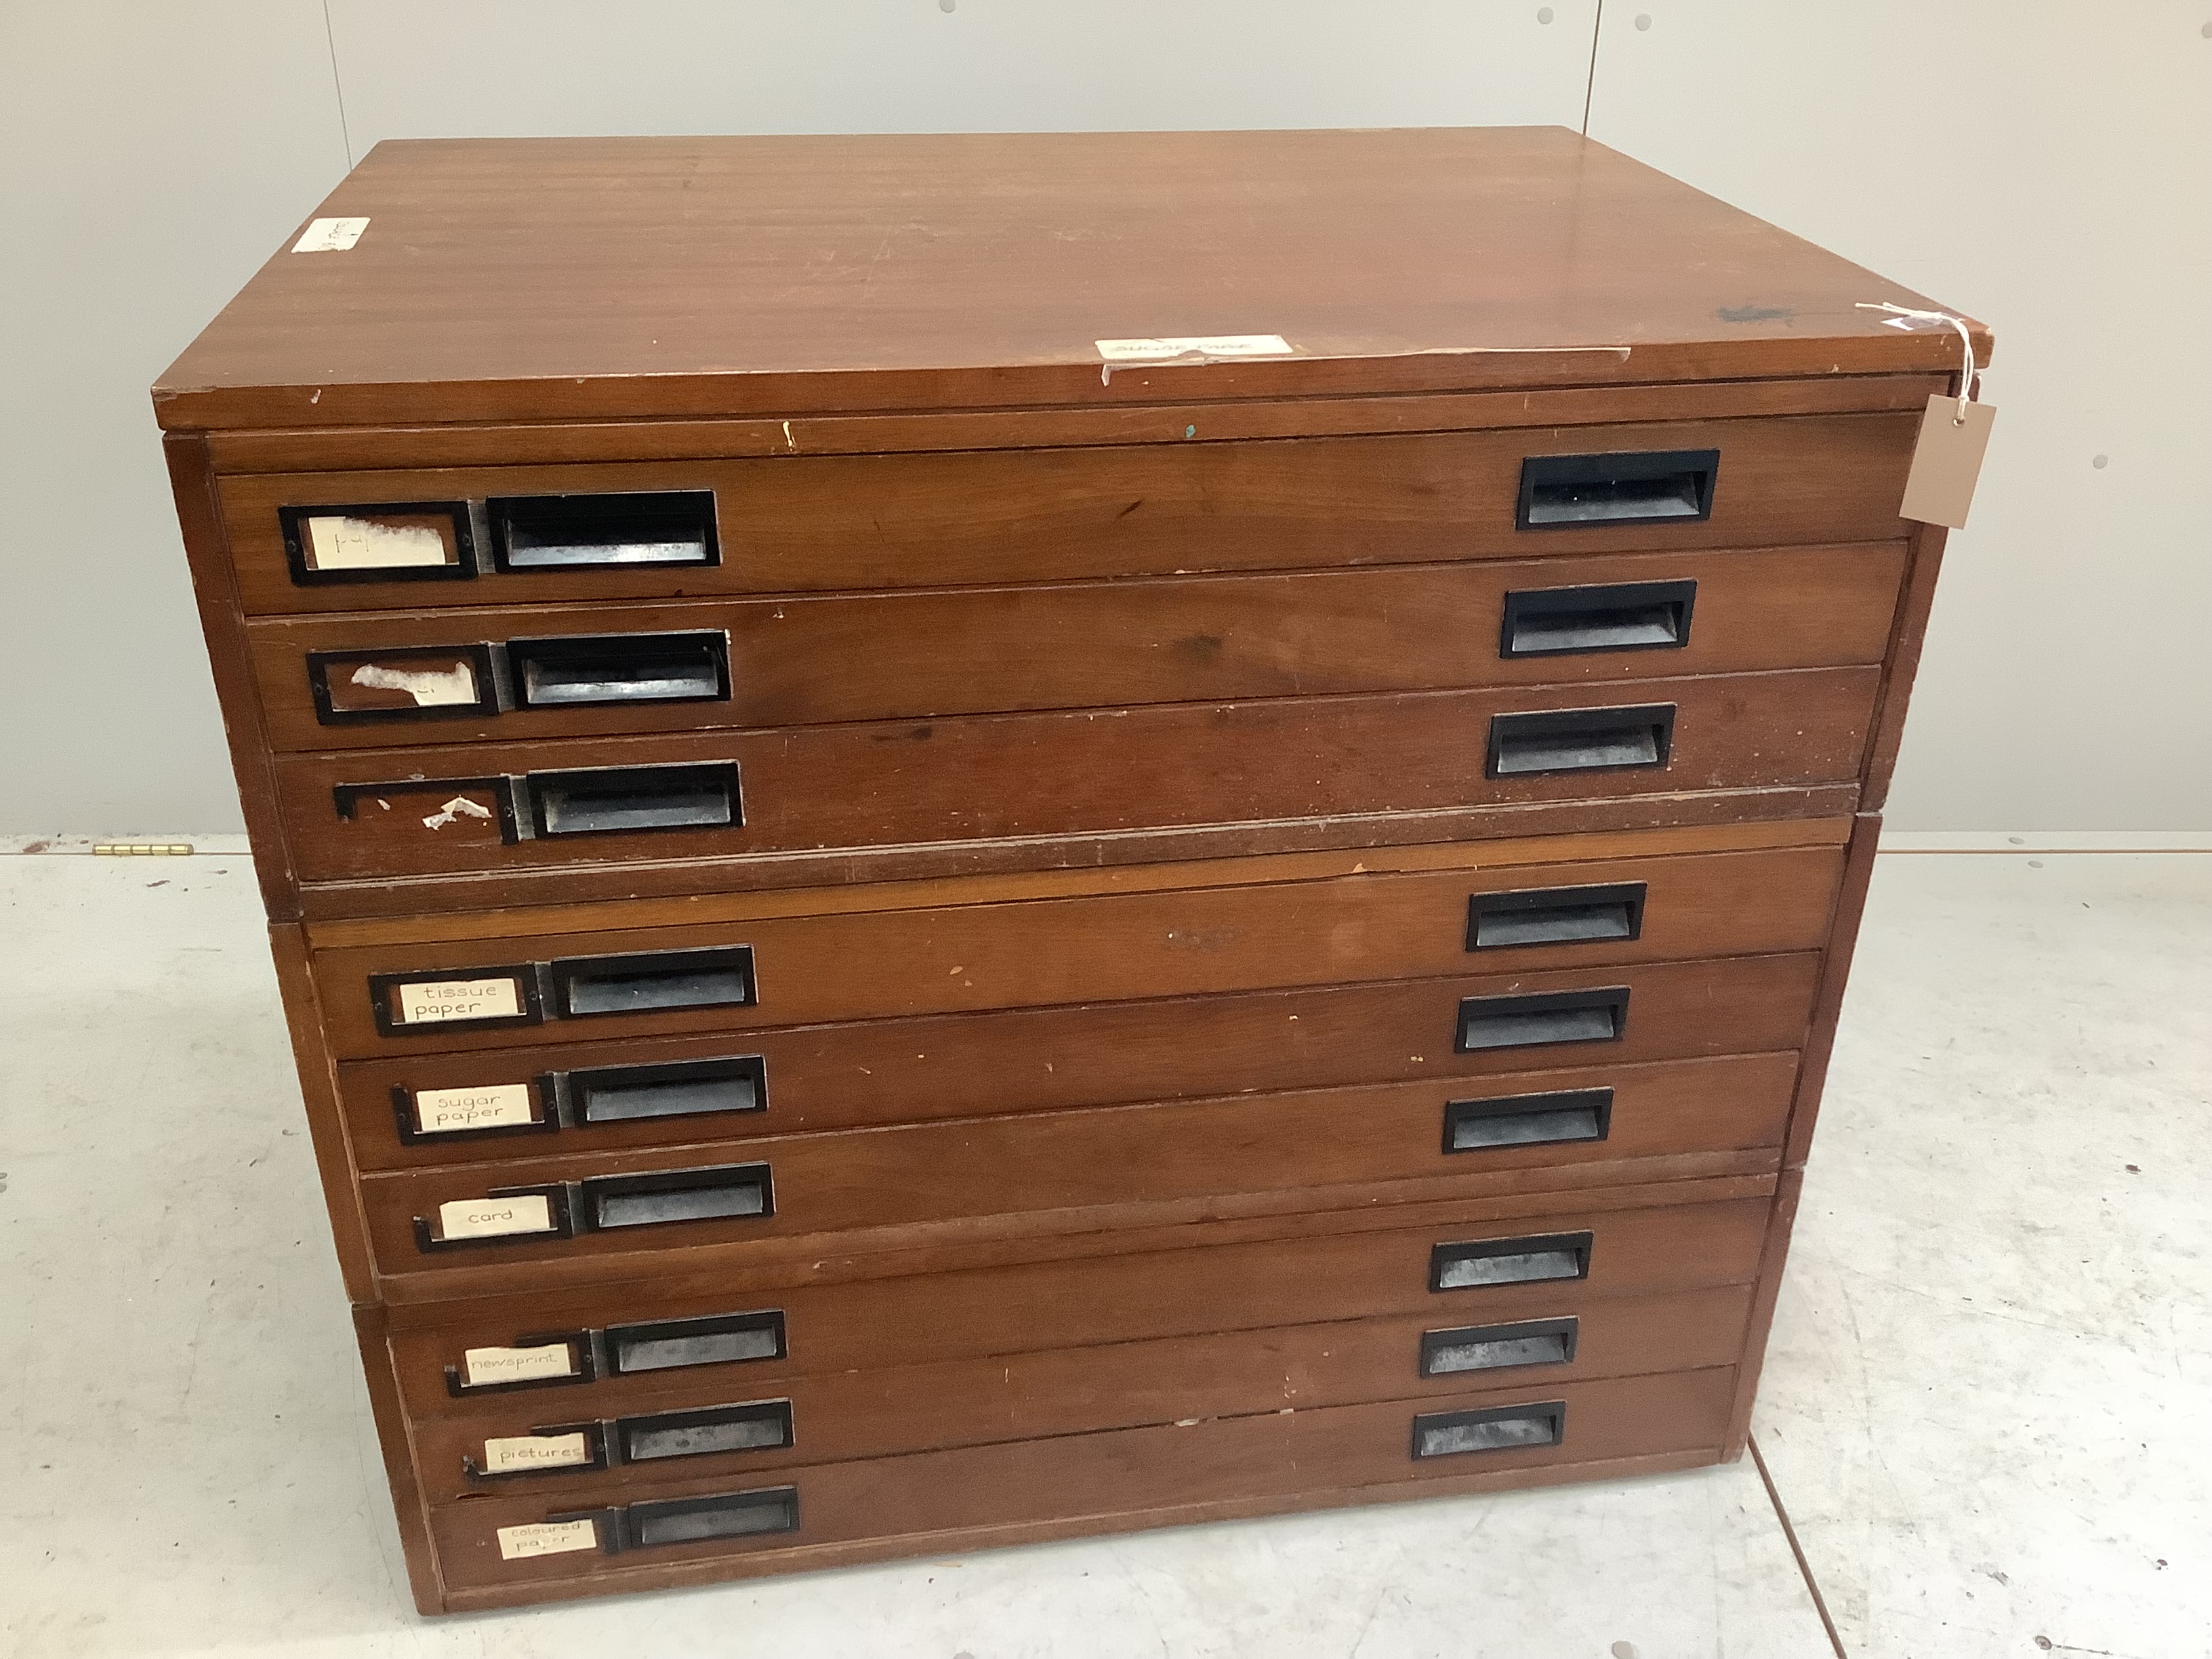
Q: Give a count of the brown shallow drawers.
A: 9